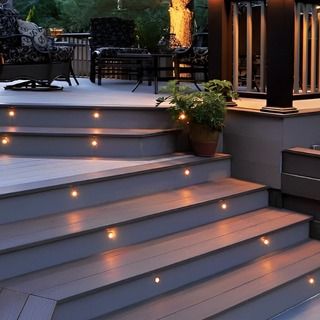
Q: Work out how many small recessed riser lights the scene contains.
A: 12